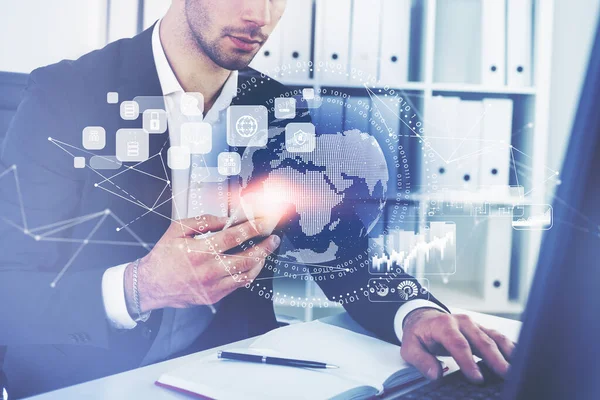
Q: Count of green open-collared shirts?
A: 0